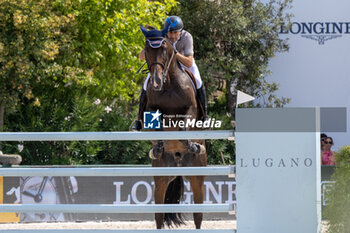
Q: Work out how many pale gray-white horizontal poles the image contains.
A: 4